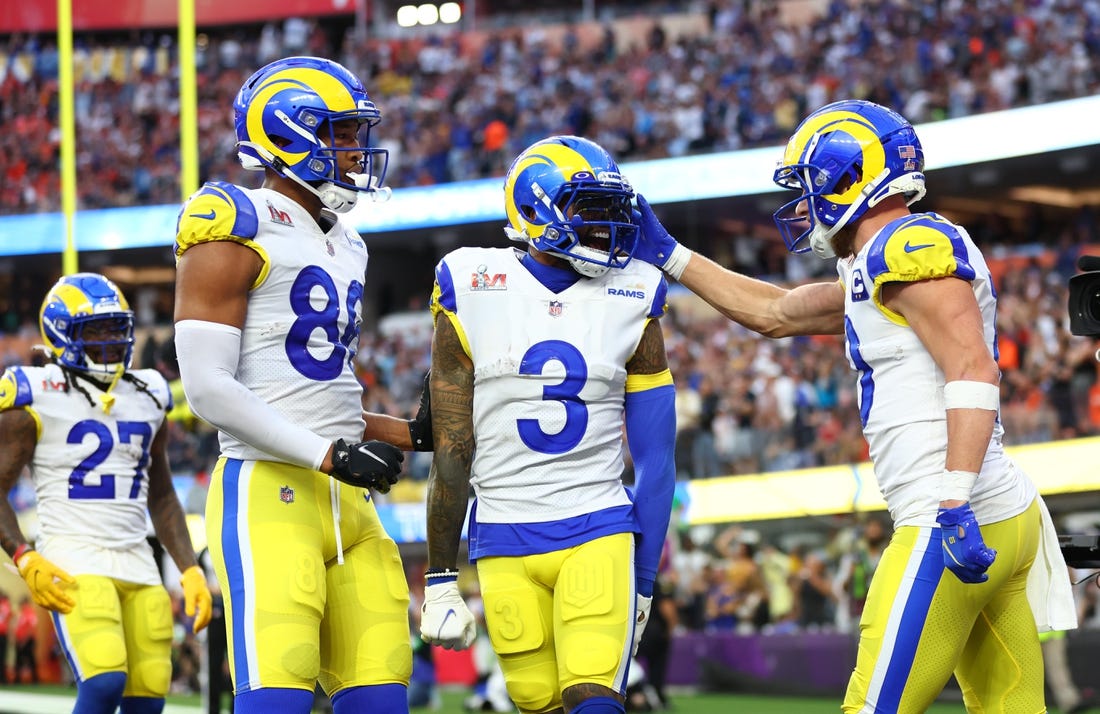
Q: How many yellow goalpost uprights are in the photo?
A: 2